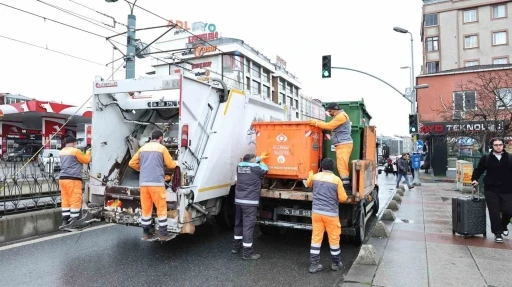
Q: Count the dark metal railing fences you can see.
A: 1